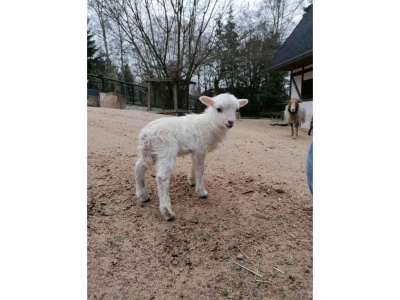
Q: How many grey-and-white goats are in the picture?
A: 0